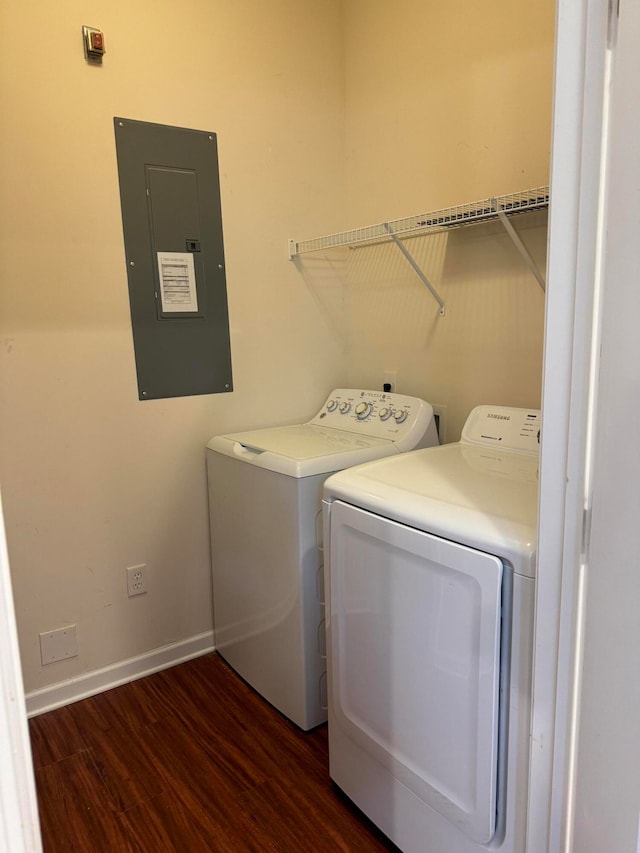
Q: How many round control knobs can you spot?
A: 5